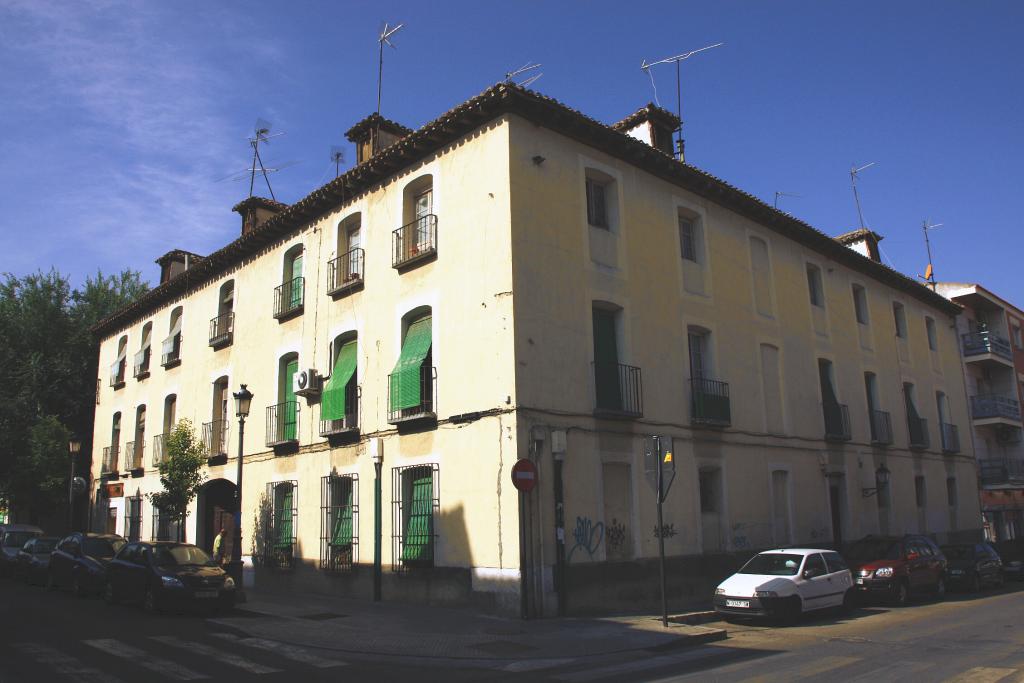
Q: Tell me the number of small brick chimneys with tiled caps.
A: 5